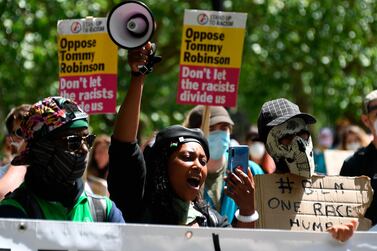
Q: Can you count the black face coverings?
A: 1